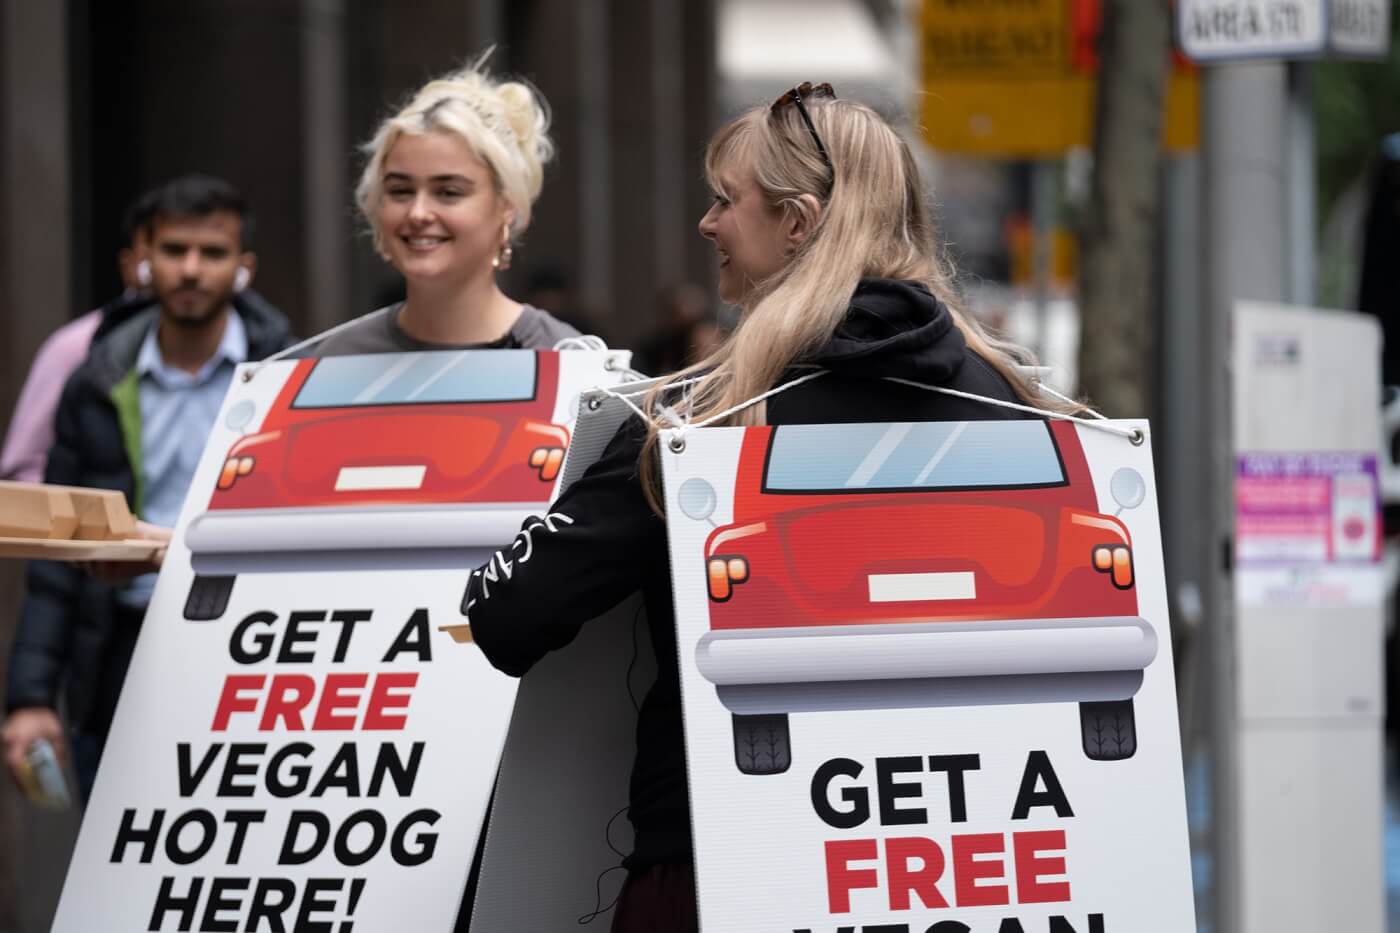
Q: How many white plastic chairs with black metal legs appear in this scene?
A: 0